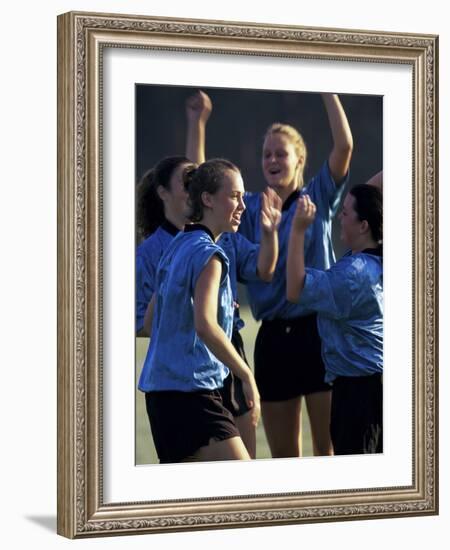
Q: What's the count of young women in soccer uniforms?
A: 4